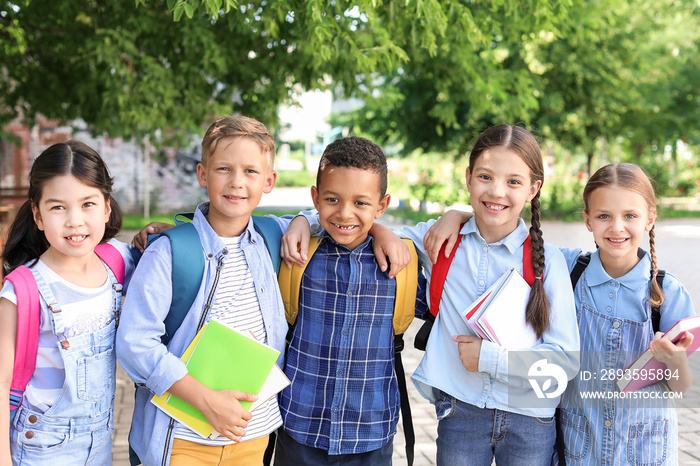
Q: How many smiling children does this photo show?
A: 5